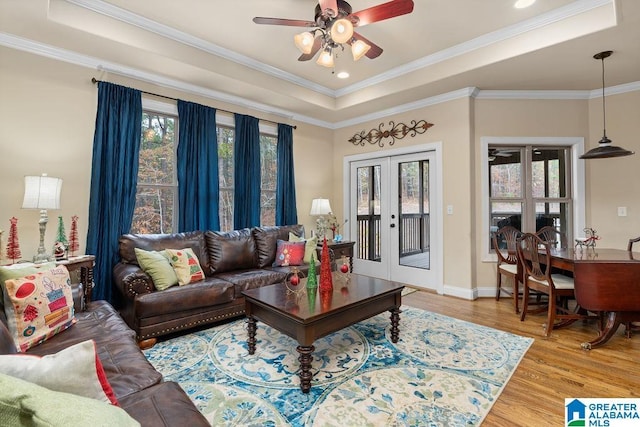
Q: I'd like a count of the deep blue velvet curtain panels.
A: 4